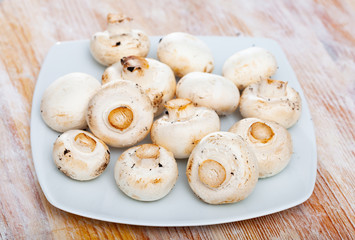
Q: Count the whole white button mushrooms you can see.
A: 13